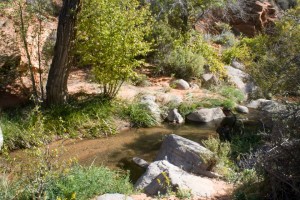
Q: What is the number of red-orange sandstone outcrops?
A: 2